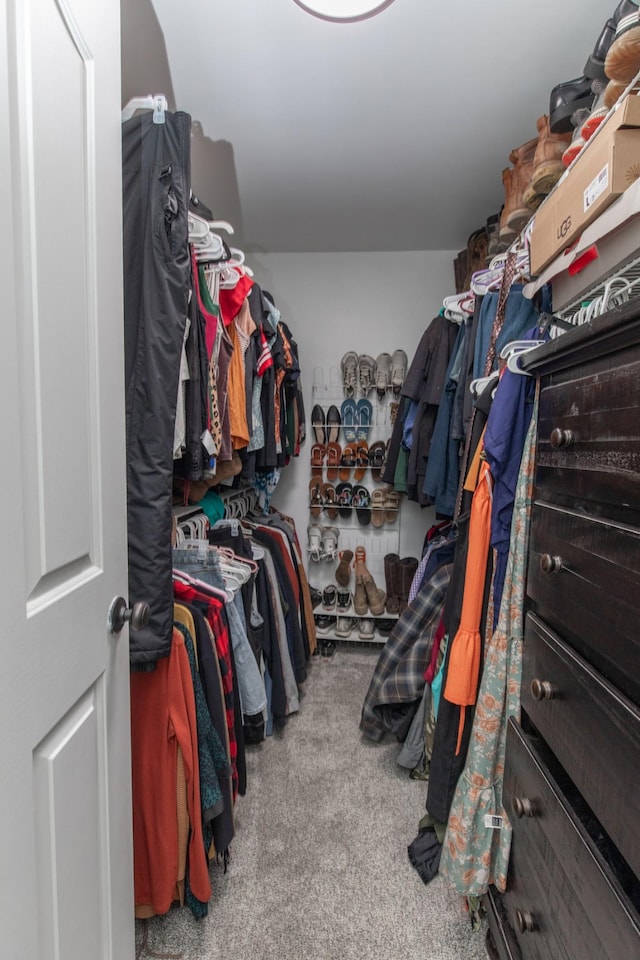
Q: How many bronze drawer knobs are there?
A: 5